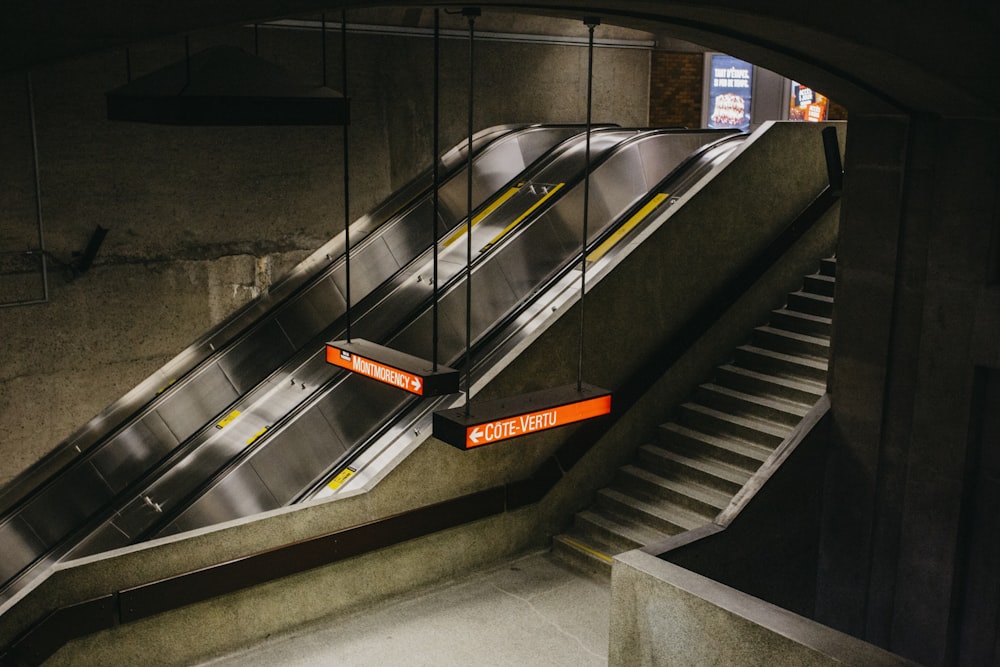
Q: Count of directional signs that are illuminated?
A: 2